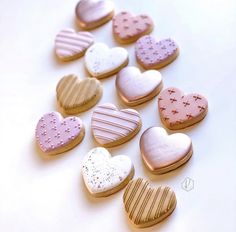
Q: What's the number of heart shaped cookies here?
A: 13